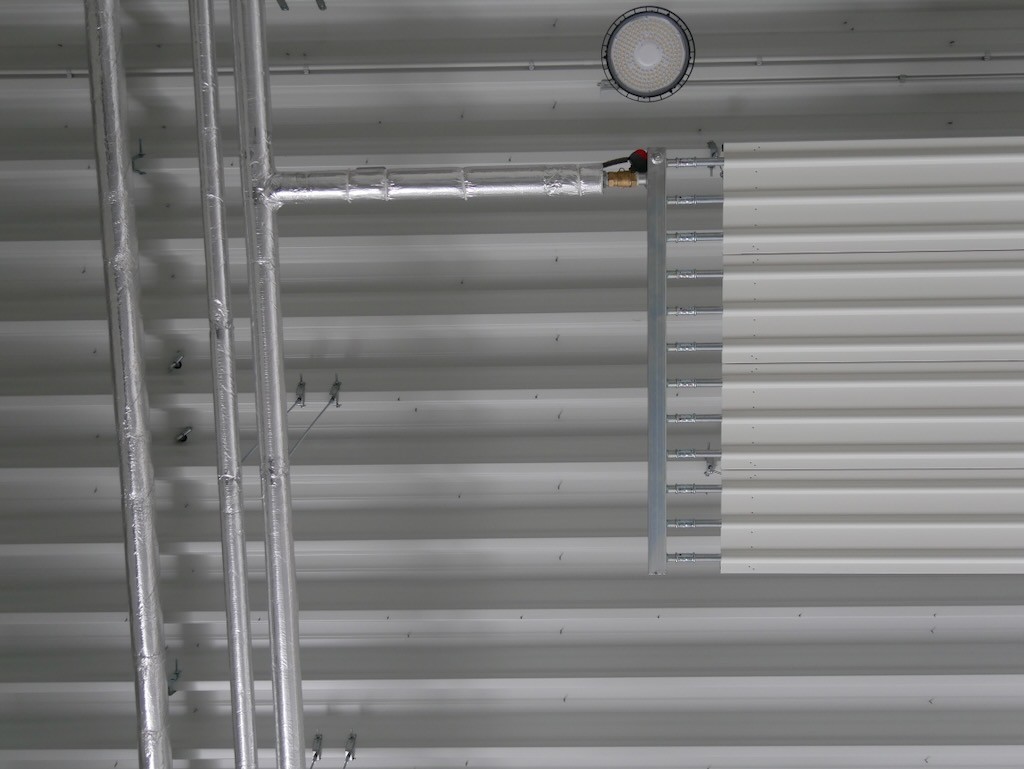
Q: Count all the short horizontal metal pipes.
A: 12